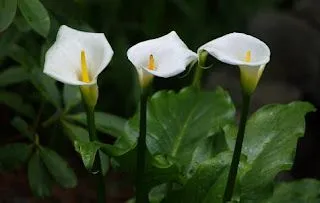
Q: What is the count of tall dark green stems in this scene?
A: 3